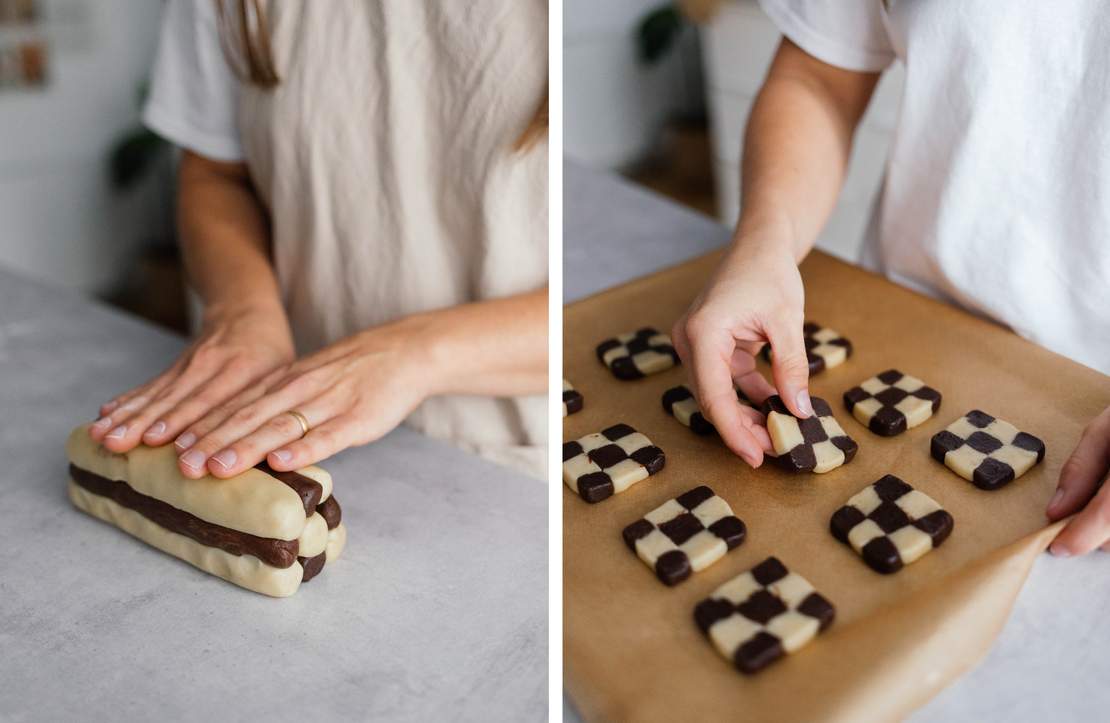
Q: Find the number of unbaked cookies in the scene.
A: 11